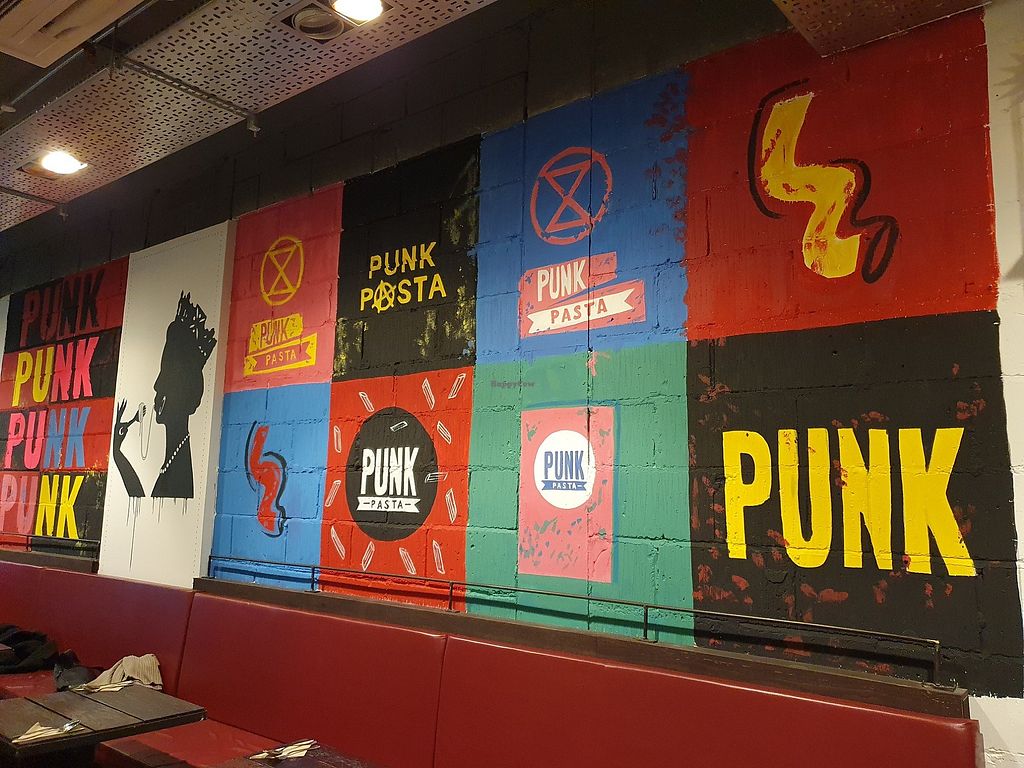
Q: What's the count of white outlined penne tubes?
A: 13